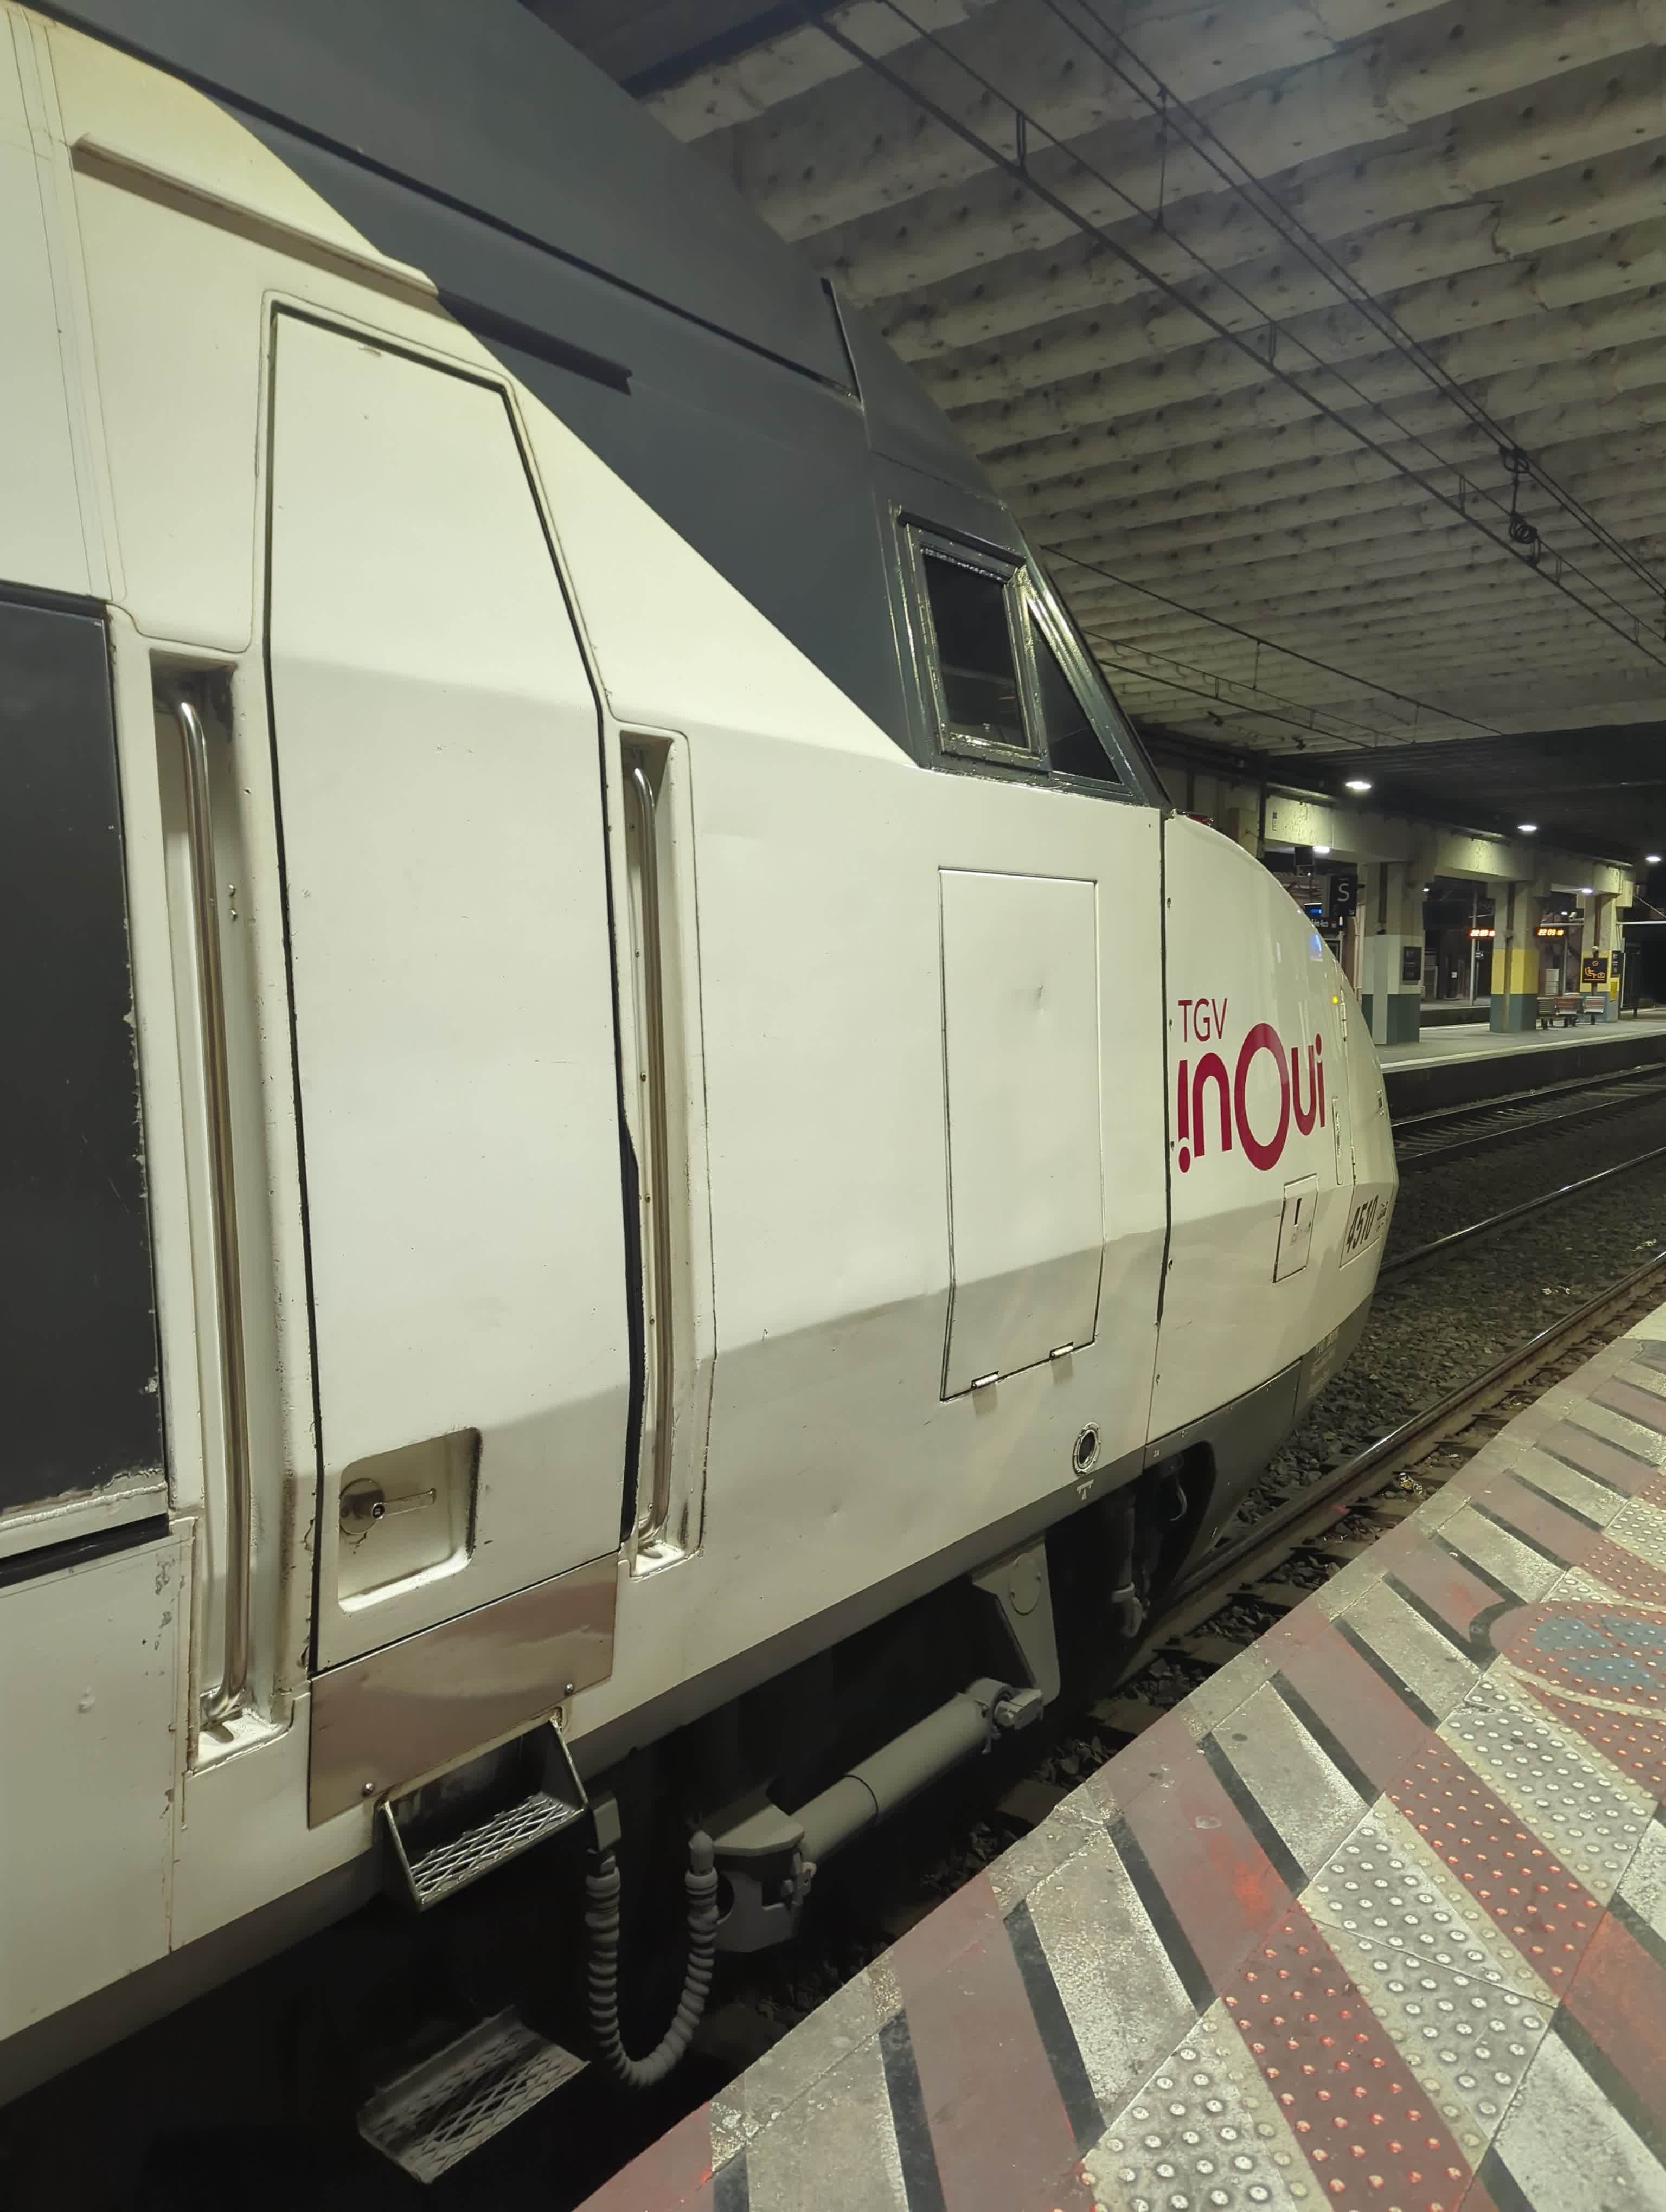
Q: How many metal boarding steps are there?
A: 2